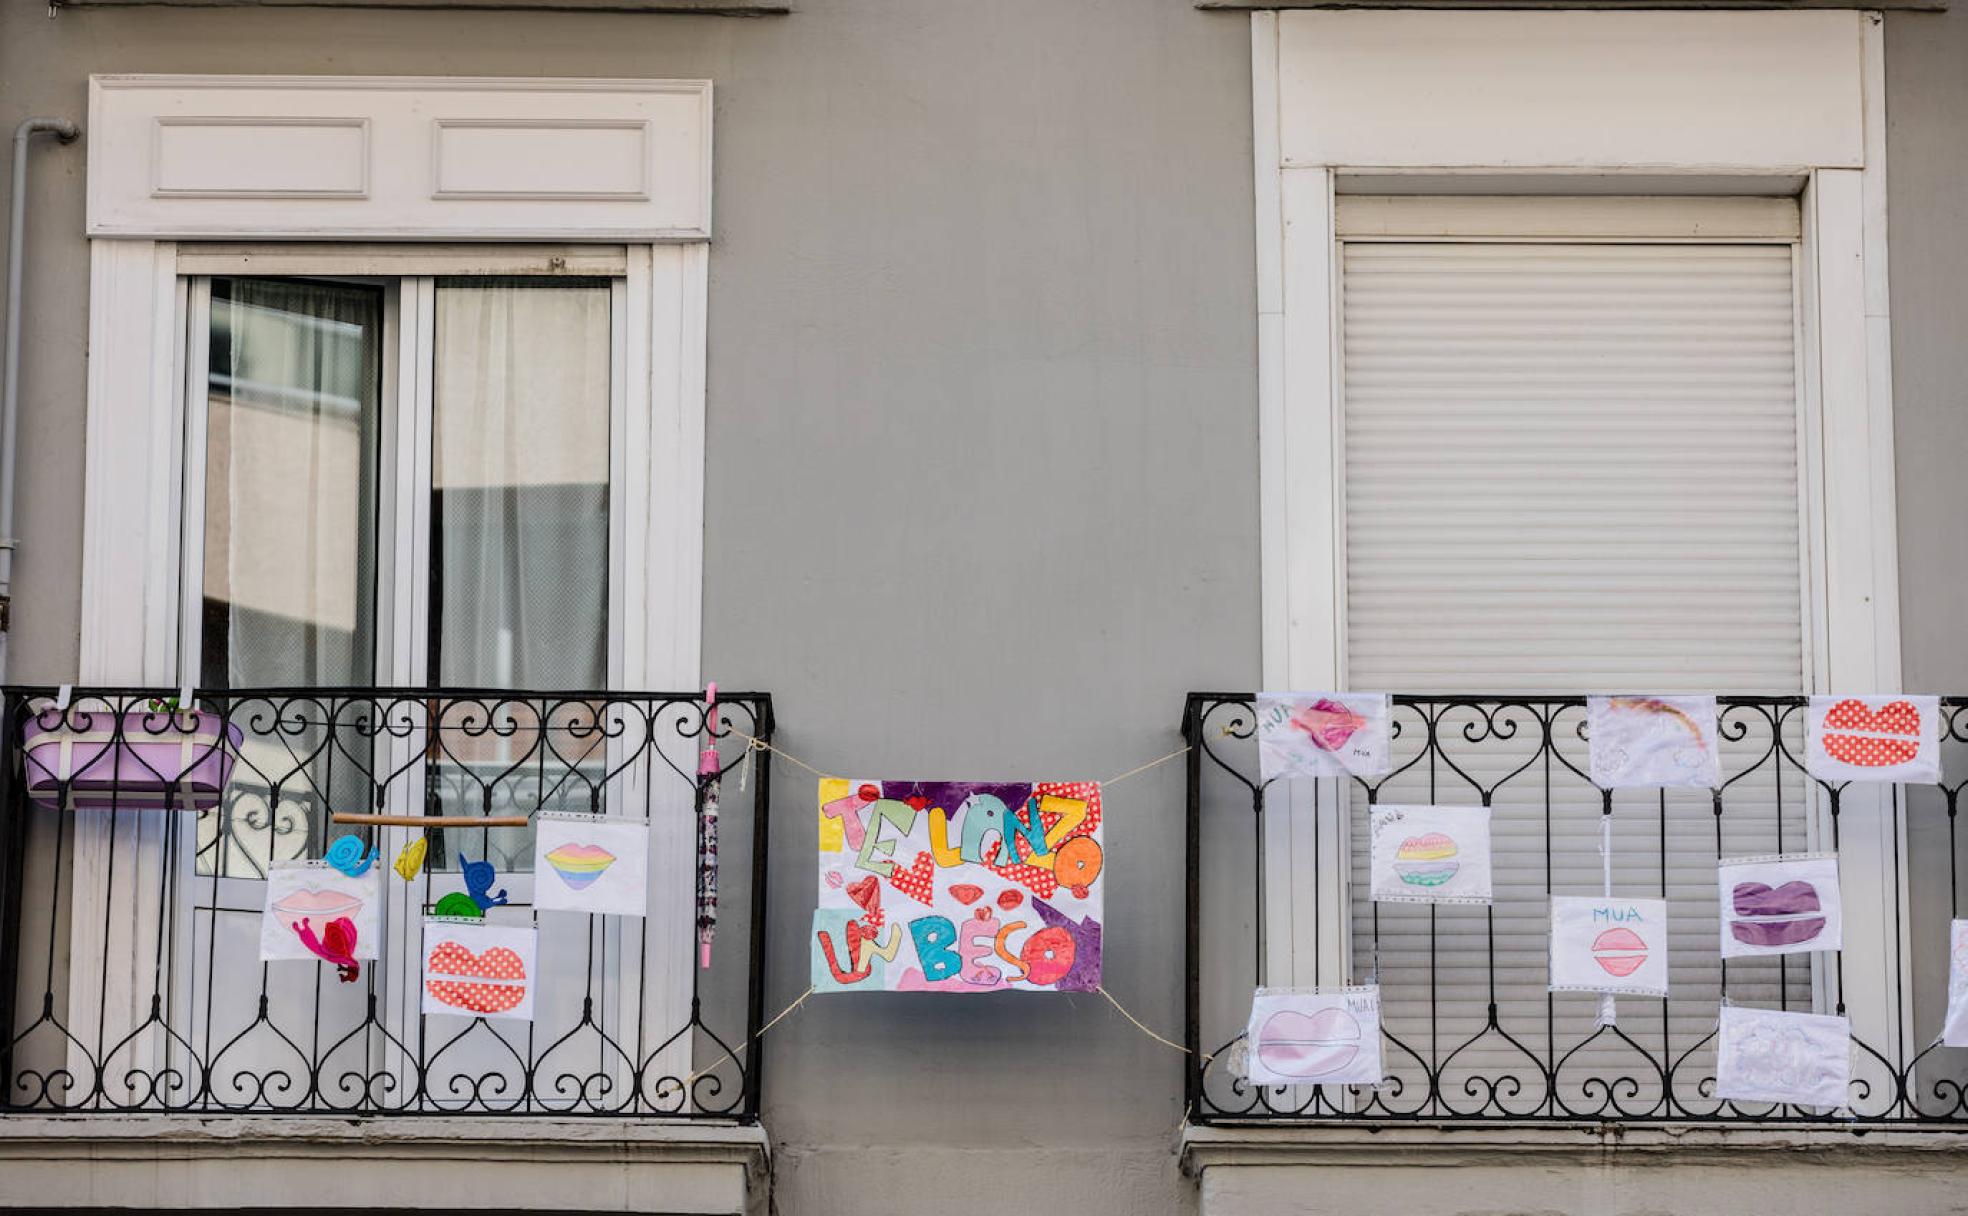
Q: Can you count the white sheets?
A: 12